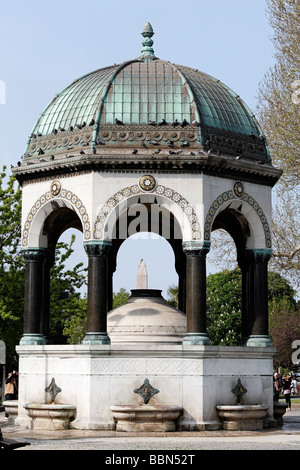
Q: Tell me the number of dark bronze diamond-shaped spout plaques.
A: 3